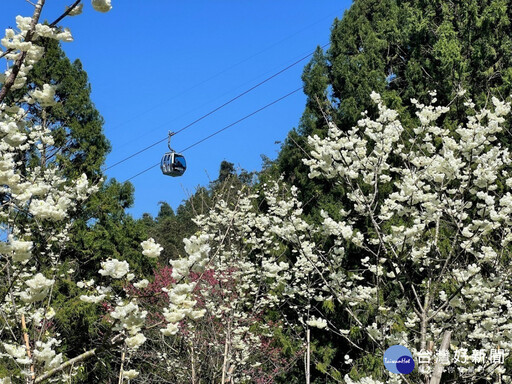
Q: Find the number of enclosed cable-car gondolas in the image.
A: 1